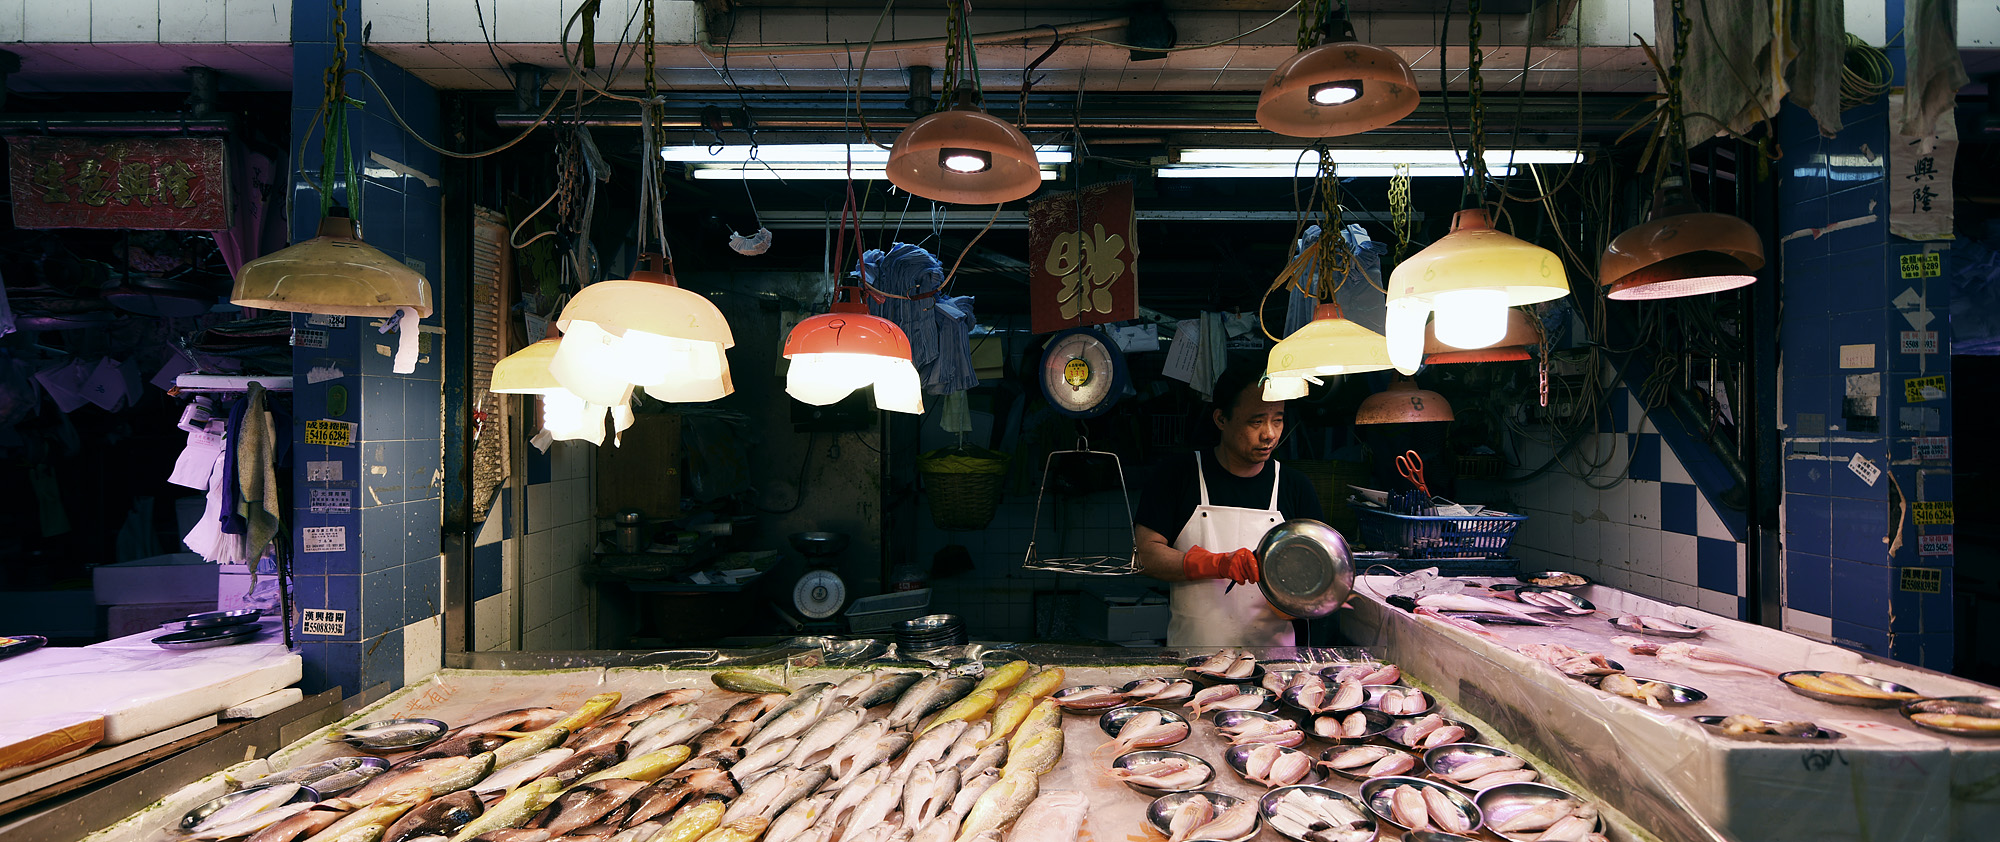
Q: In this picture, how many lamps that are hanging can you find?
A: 11